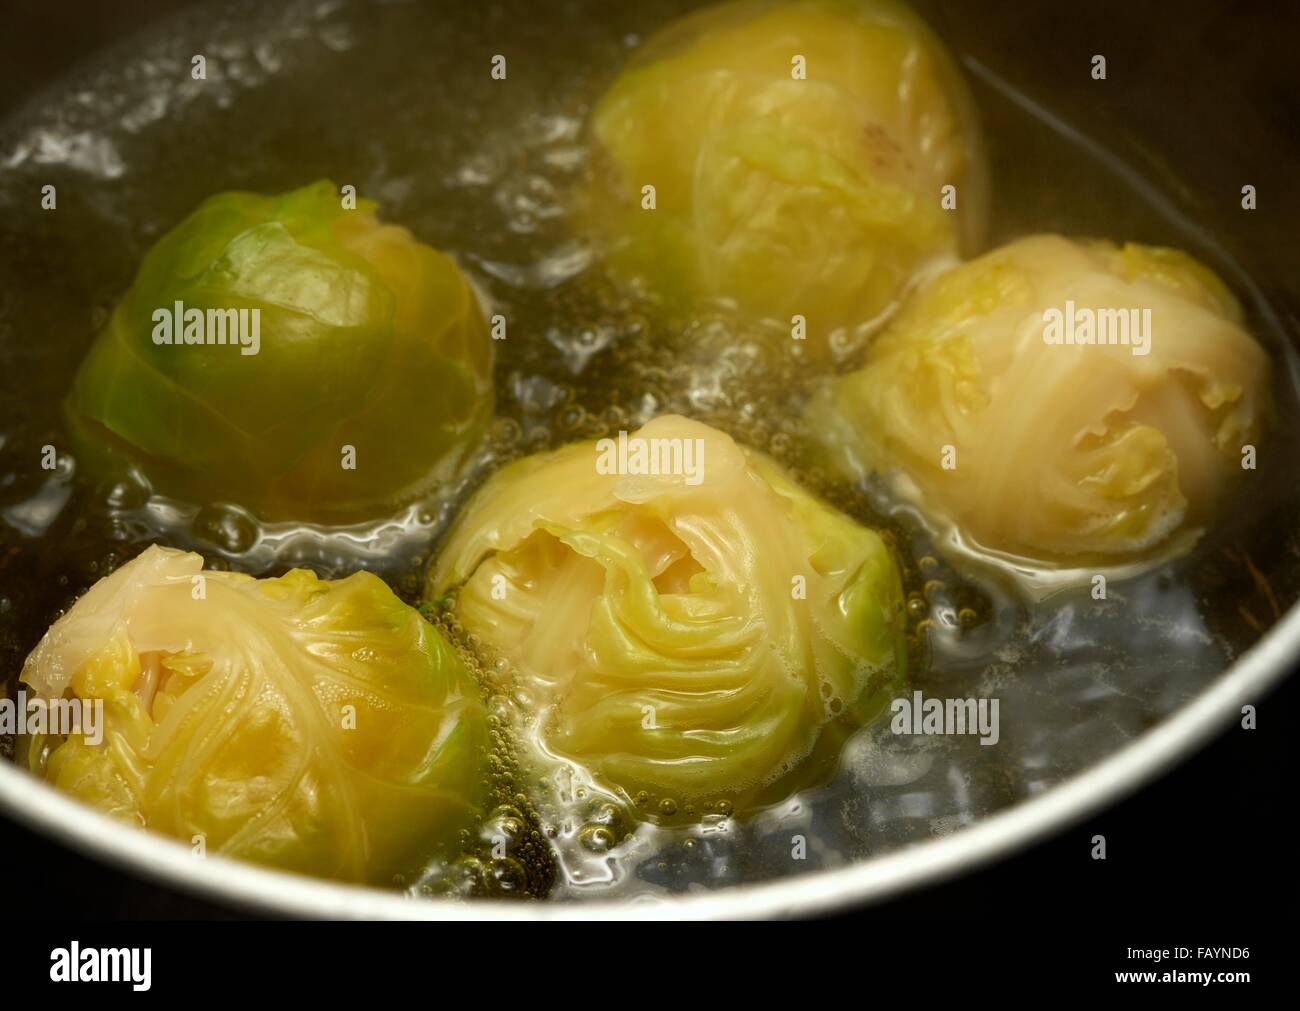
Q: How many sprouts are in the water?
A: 5